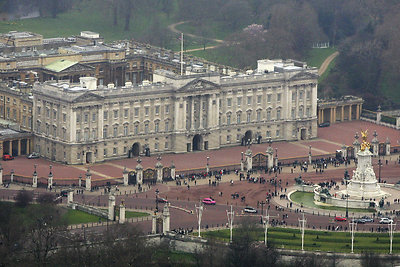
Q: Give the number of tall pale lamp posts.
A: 6